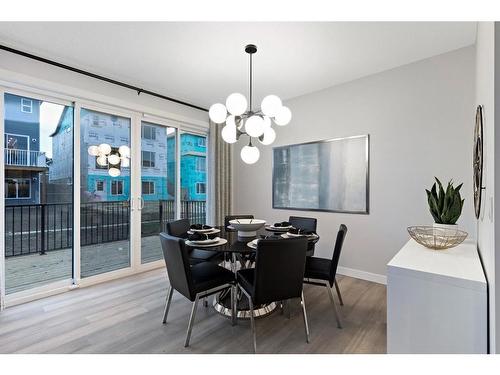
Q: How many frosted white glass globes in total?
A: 10